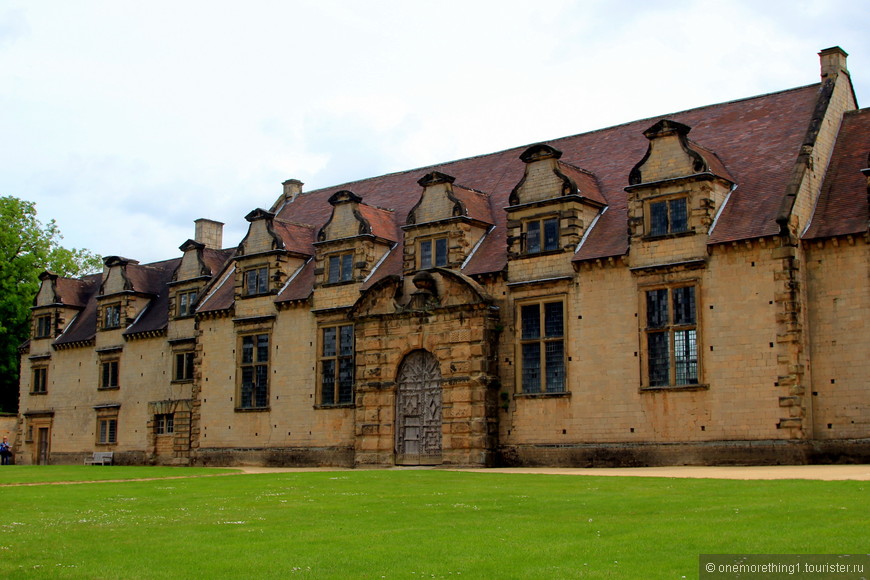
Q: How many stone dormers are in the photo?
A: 8